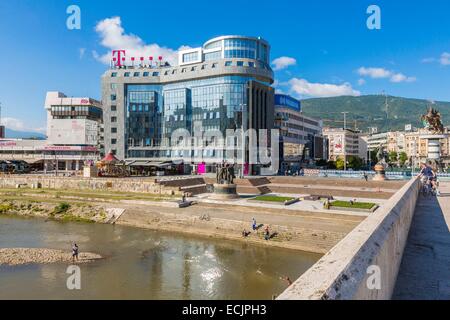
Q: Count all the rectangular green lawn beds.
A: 2